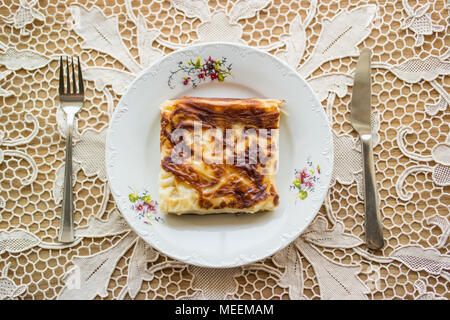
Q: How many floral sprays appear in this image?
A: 3